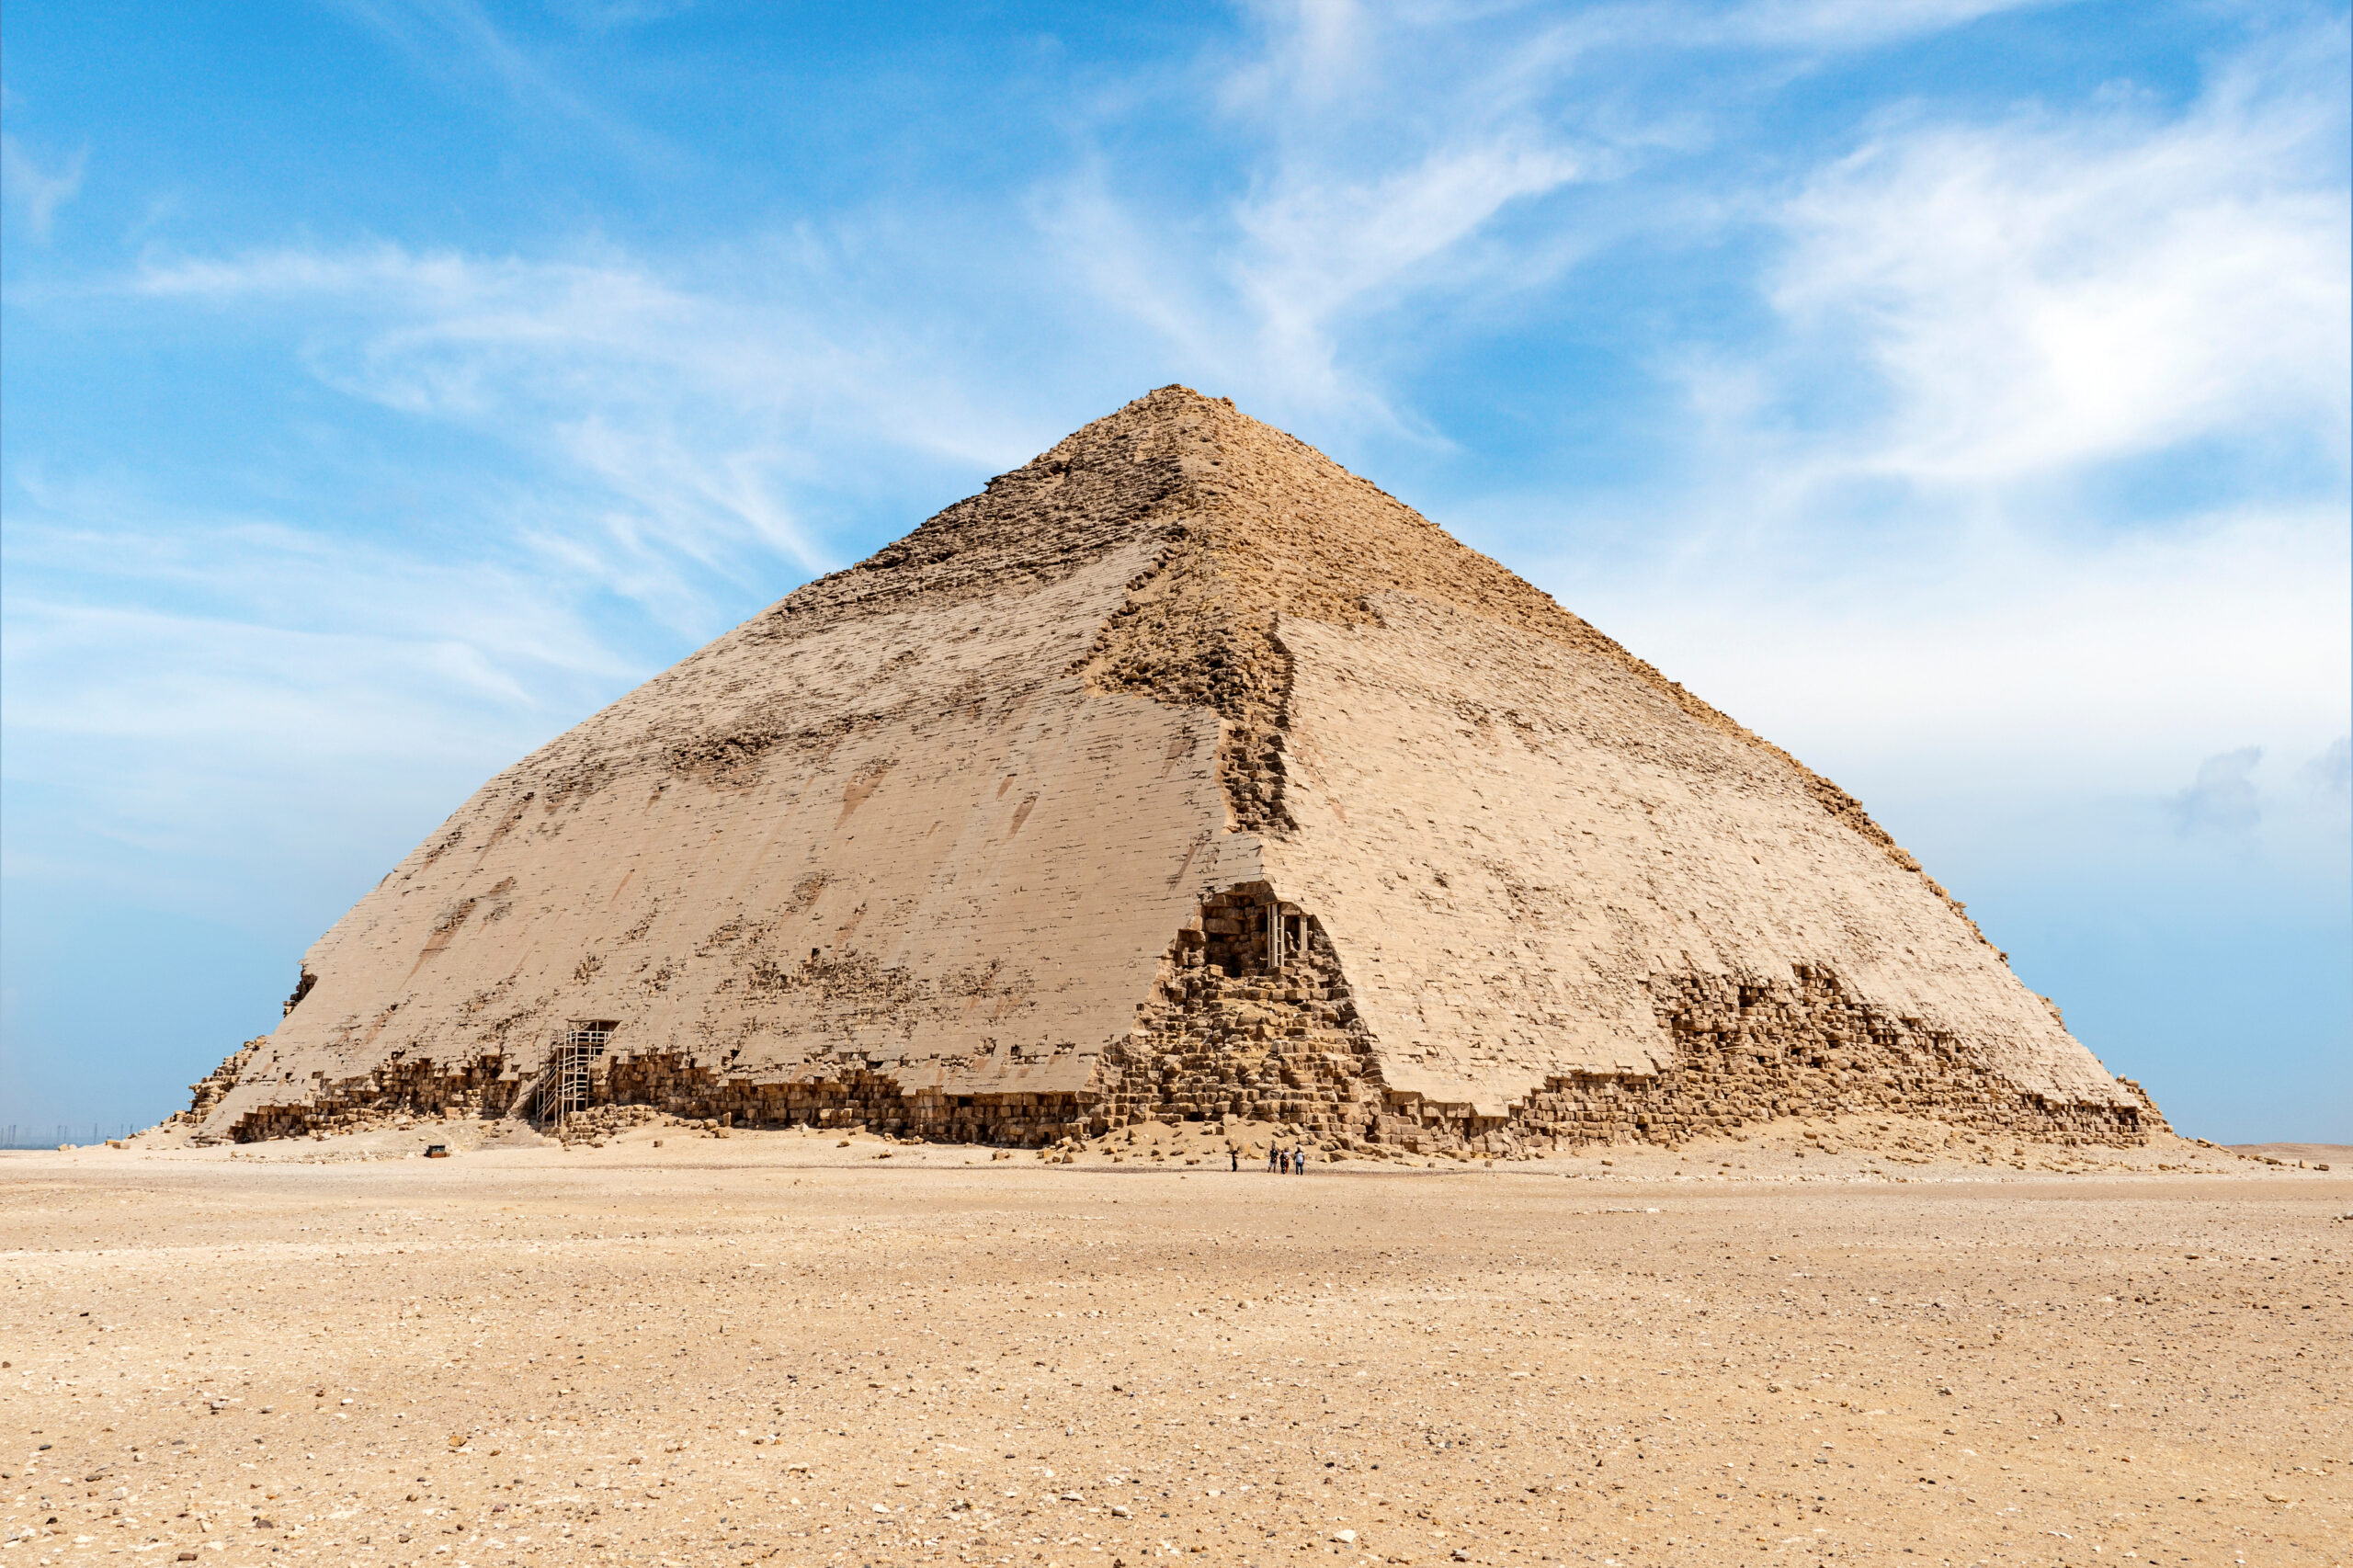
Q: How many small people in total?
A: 5